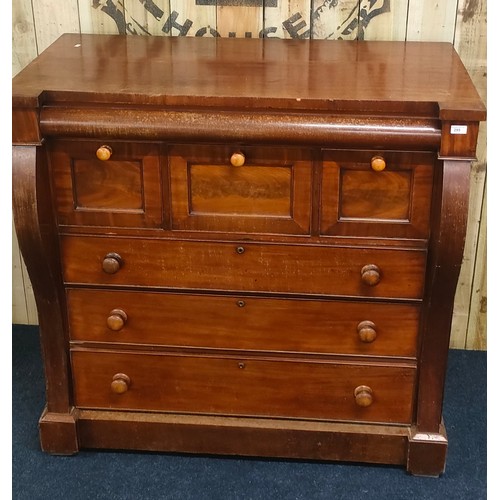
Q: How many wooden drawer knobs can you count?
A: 9